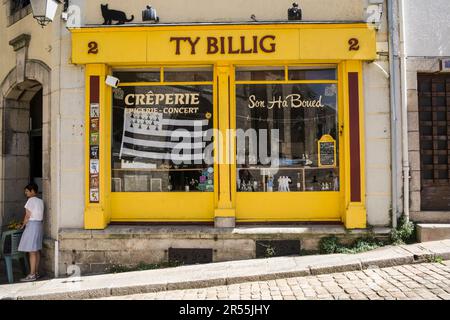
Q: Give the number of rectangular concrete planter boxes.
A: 0